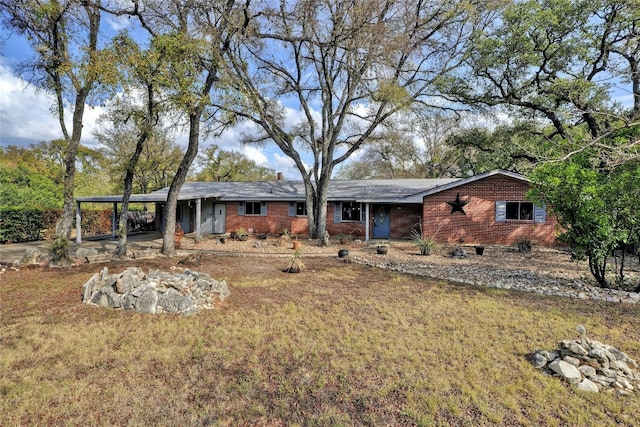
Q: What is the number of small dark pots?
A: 3